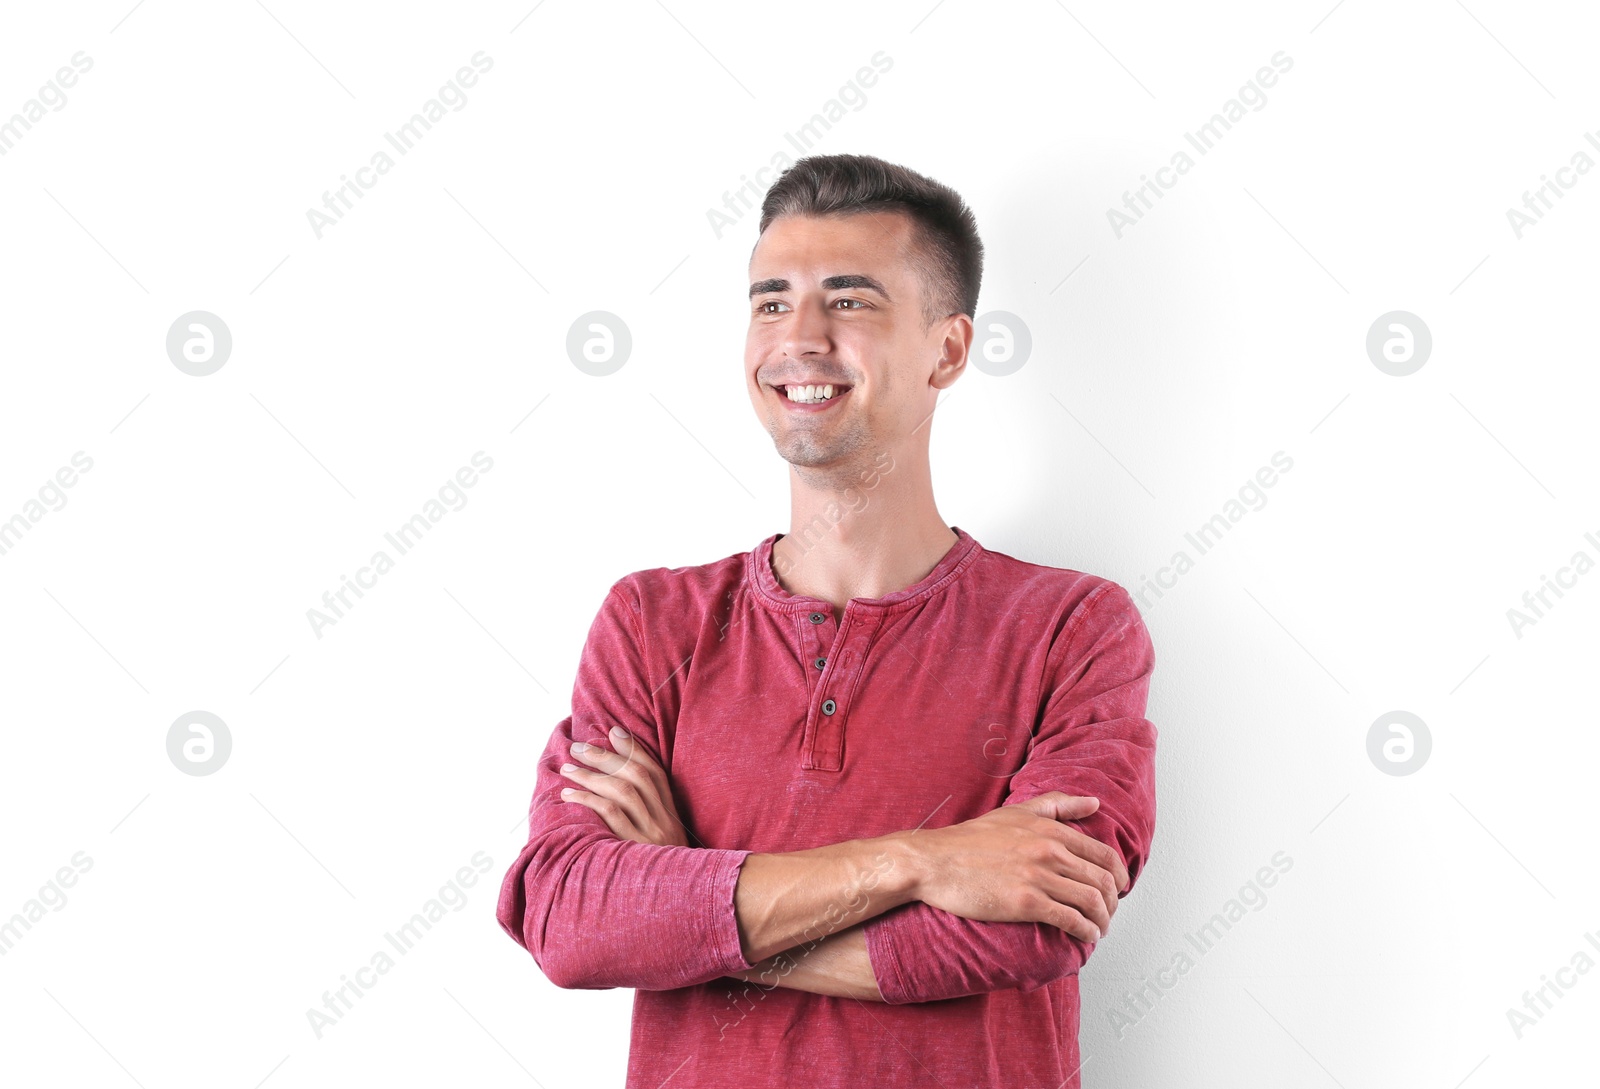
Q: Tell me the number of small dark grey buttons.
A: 3